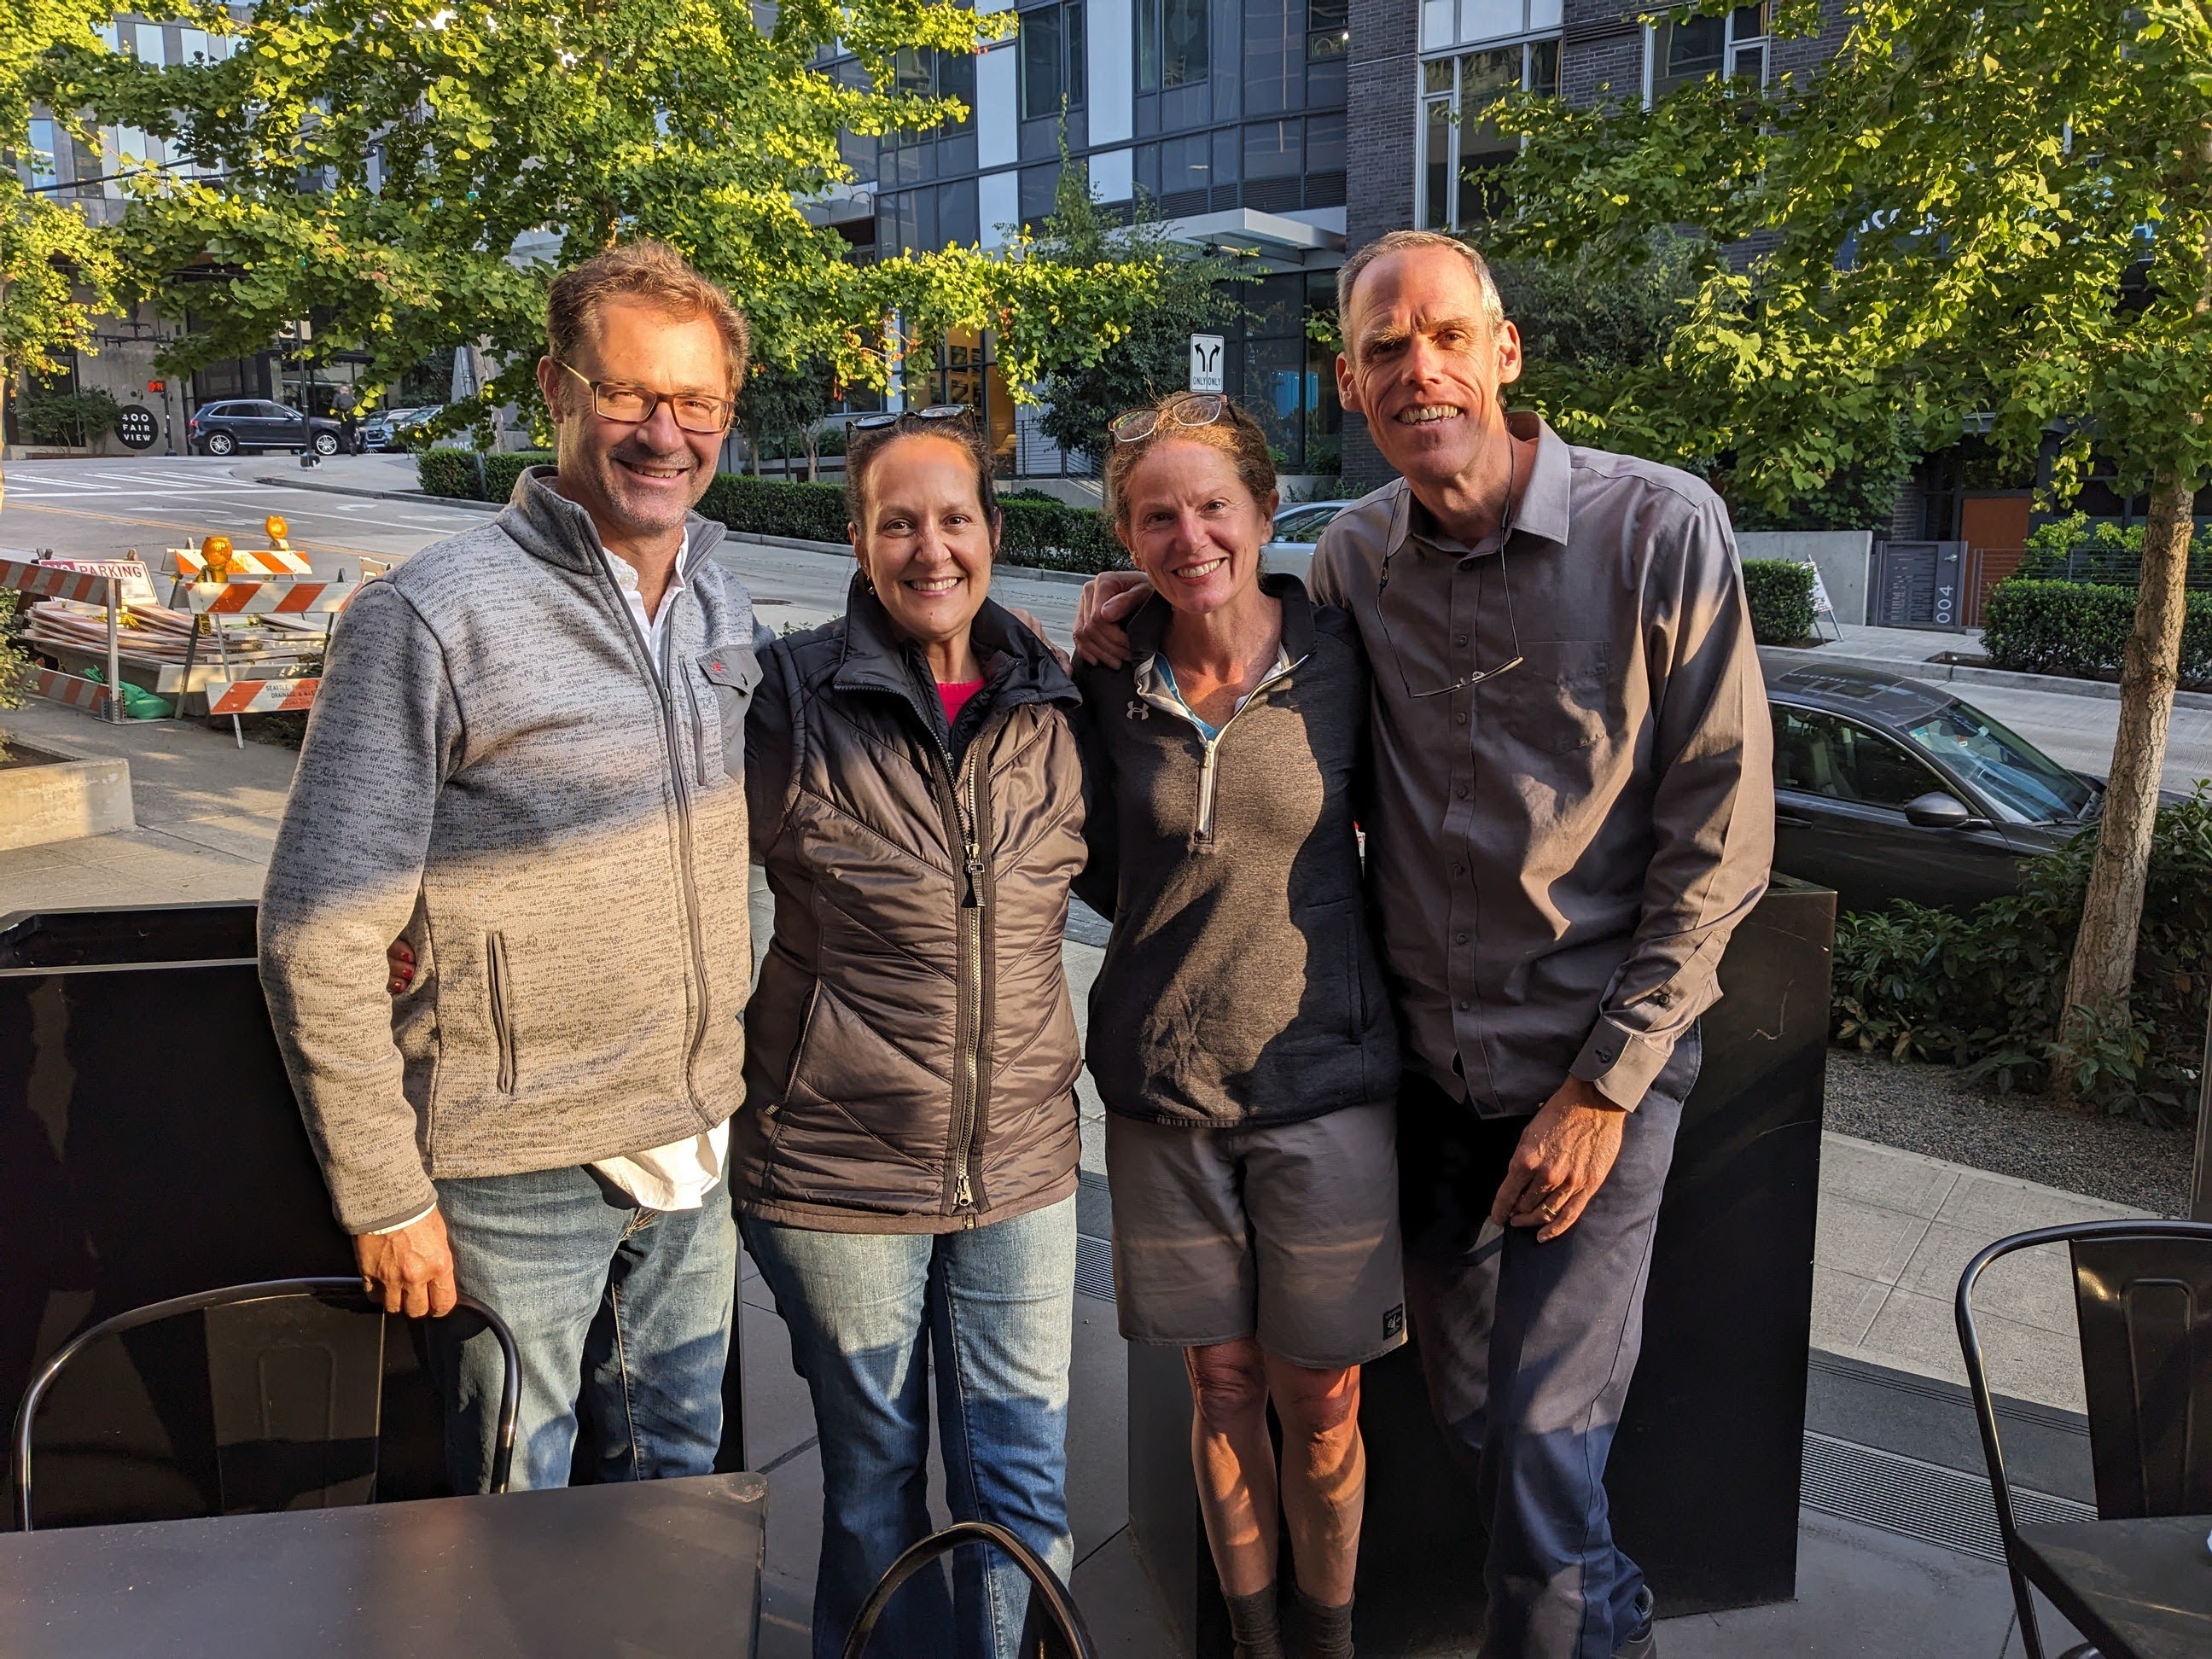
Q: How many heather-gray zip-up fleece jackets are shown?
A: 1